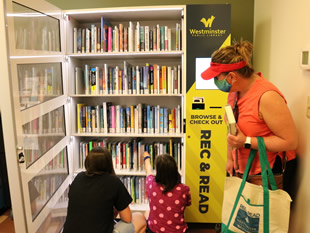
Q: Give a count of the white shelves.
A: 5